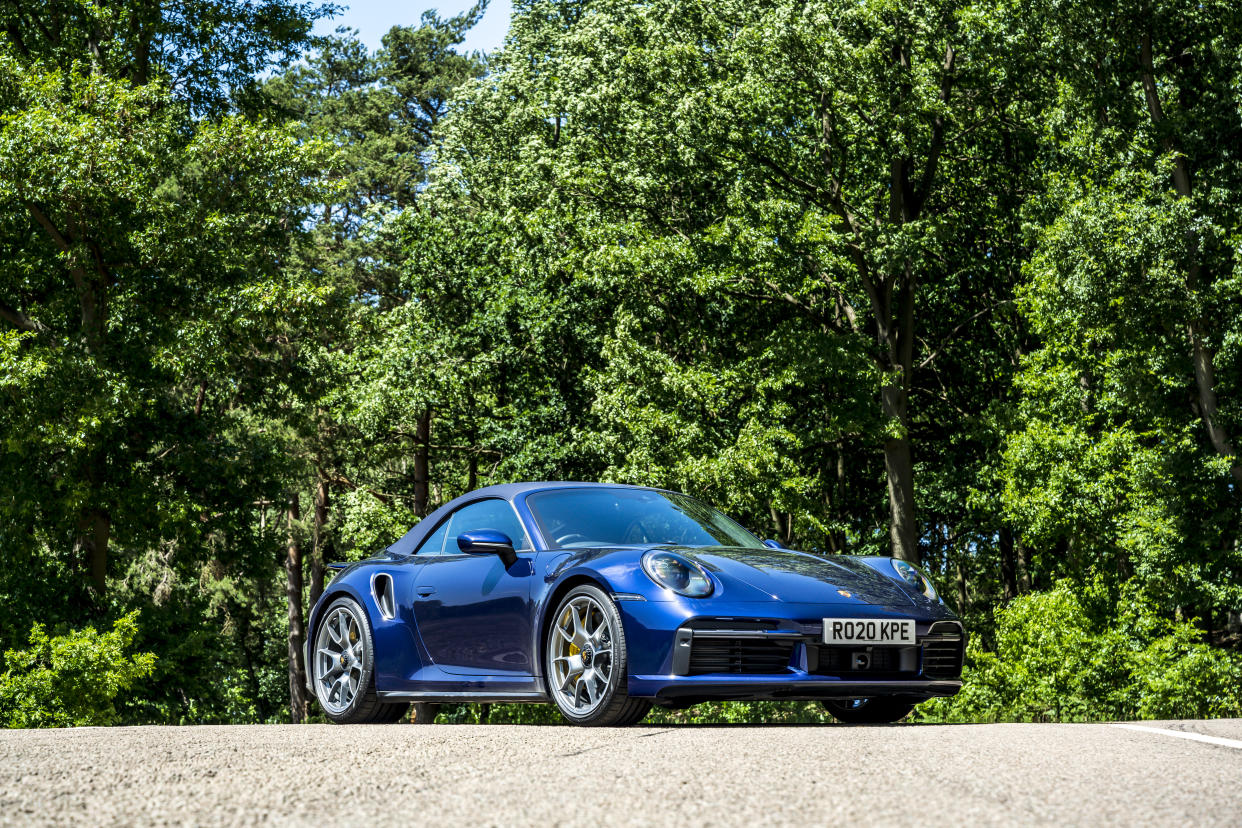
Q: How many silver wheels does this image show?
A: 2